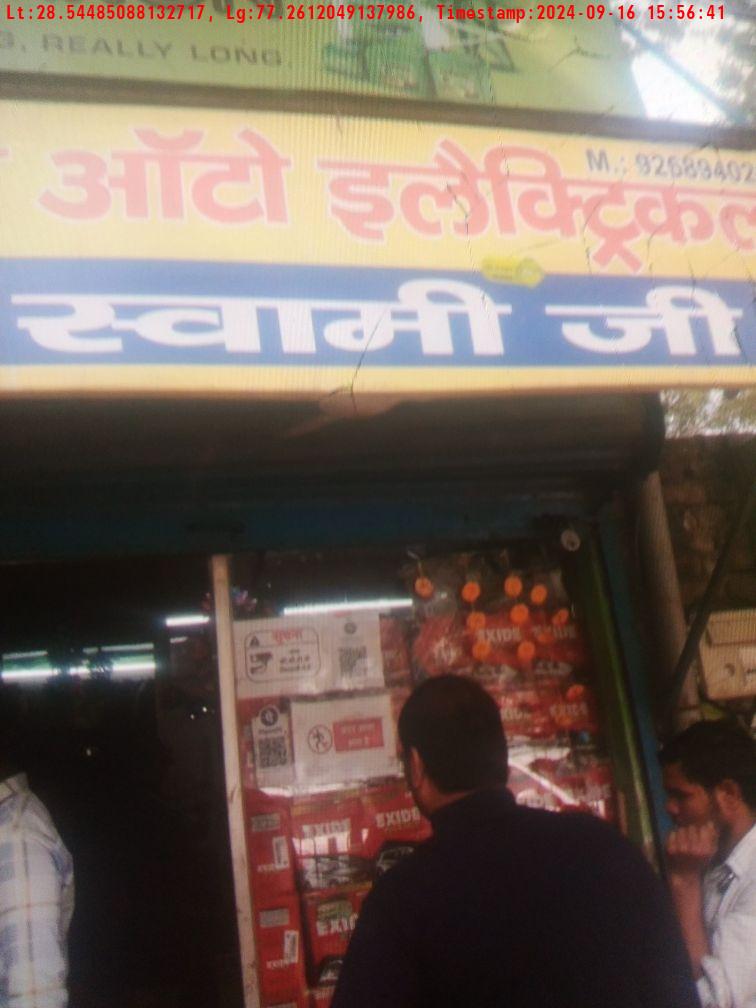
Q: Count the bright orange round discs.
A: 10